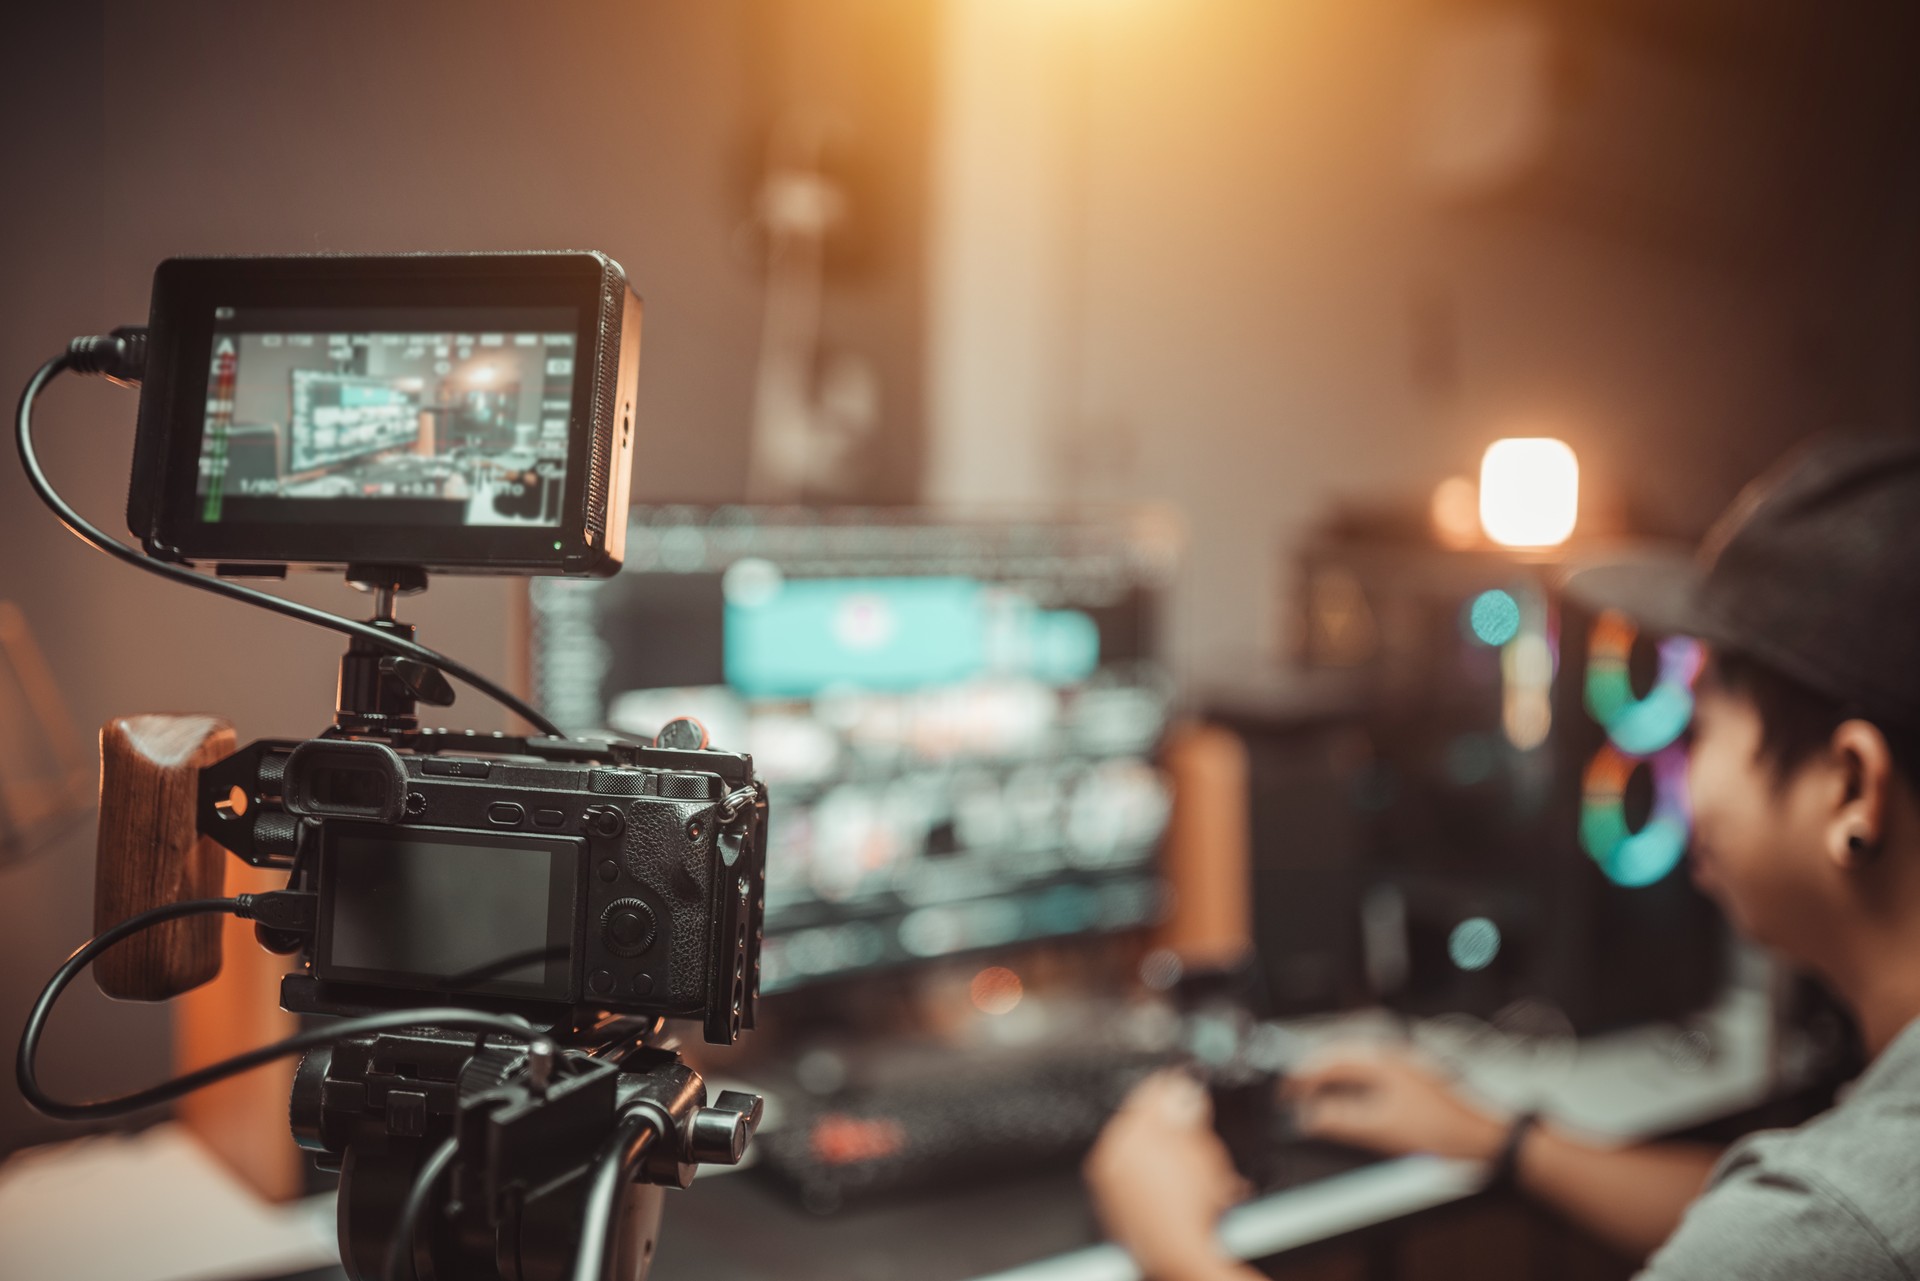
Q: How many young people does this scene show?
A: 1